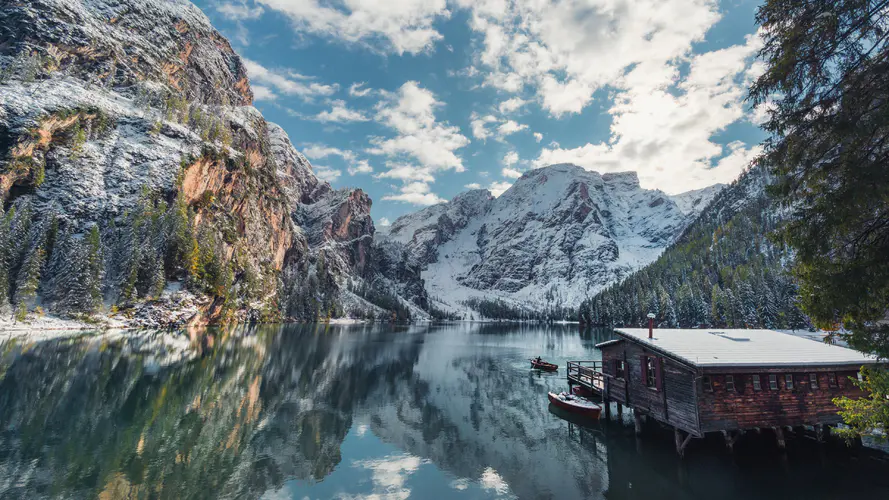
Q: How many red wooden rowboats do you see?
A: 2